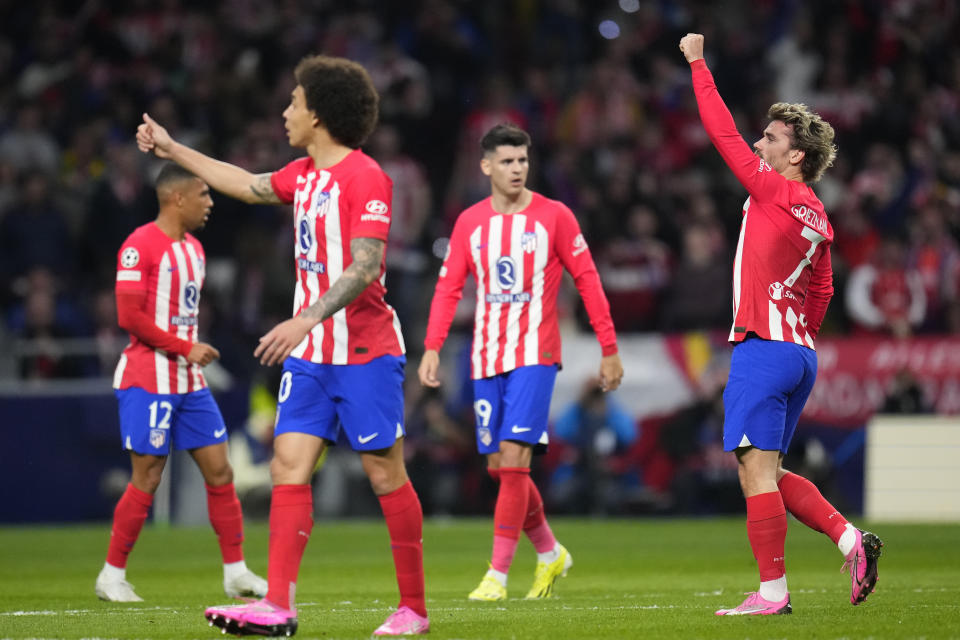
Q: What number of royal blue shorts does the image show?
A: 4